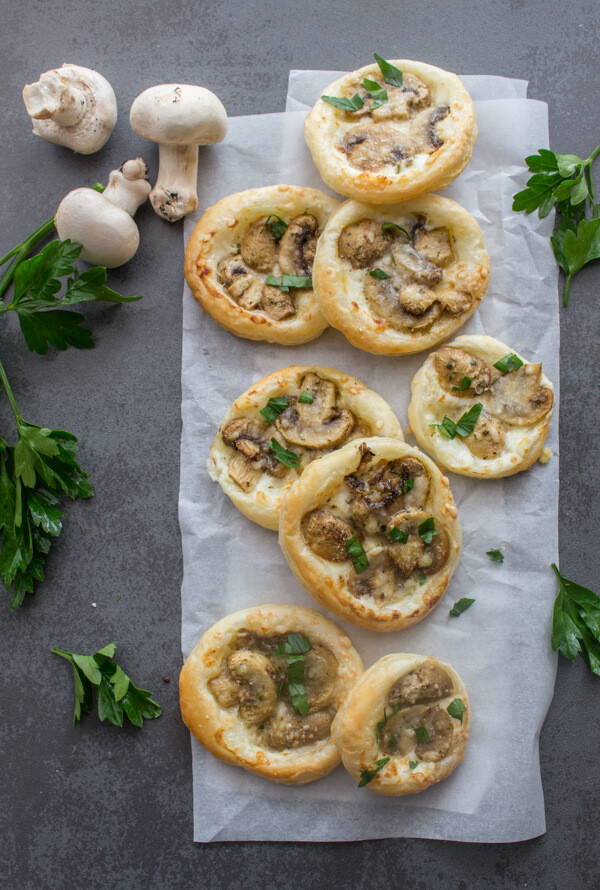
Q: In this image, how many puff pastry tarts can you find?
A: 8